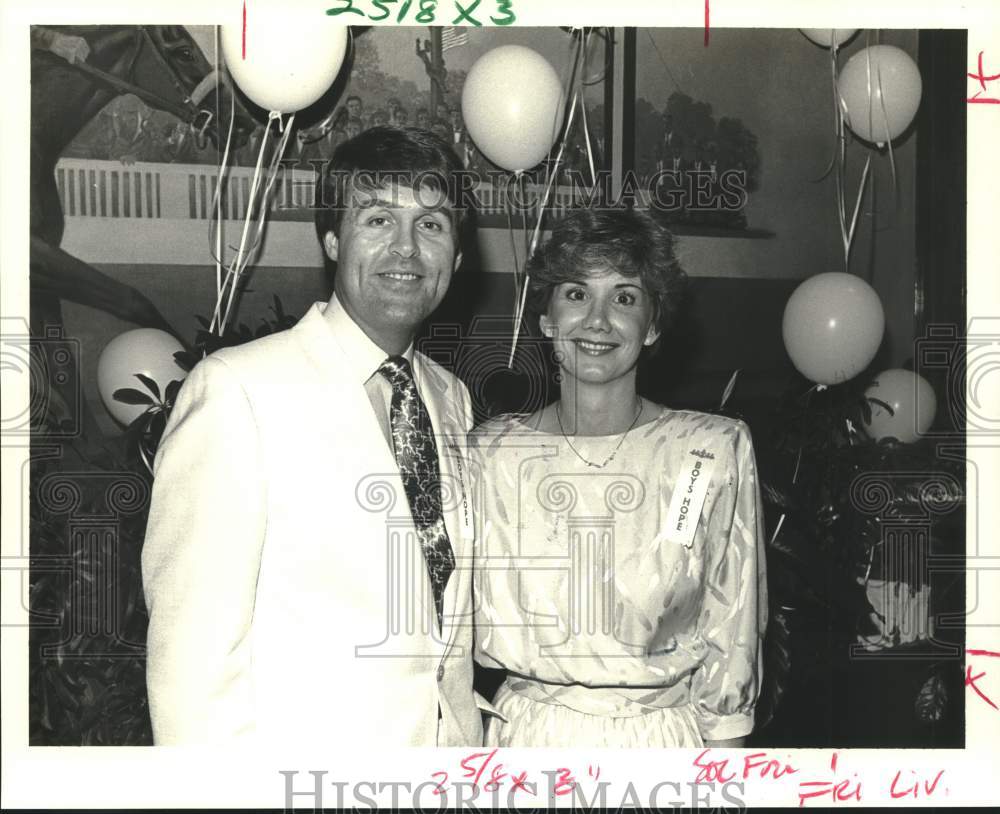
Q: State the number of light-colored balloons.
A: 7